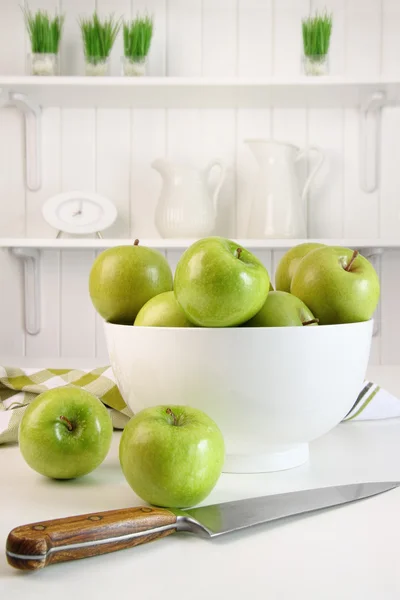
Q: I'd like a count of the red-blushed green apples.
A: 0